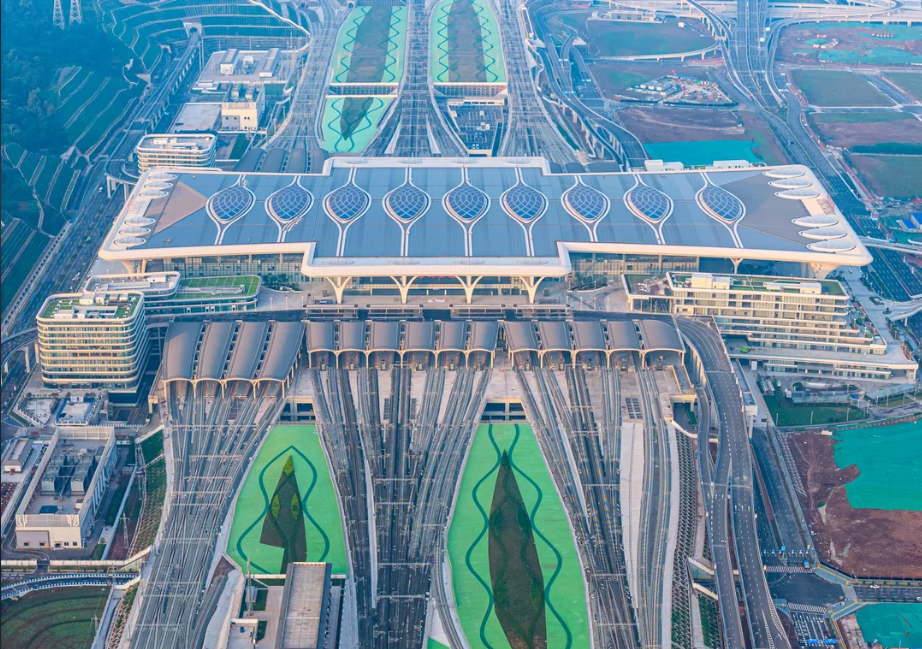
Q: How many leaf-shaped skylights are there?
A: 9